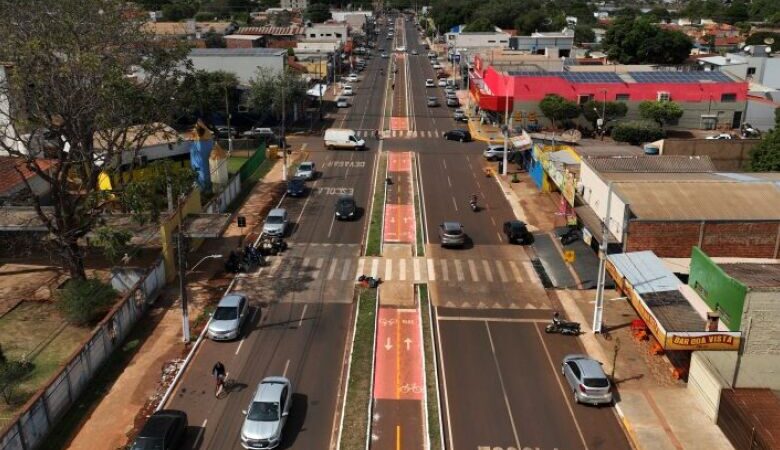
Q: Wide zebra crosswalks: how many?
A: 2